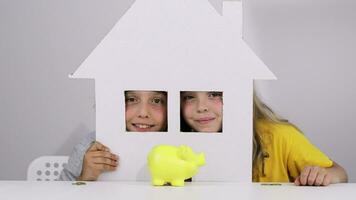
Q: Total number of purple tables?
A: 0